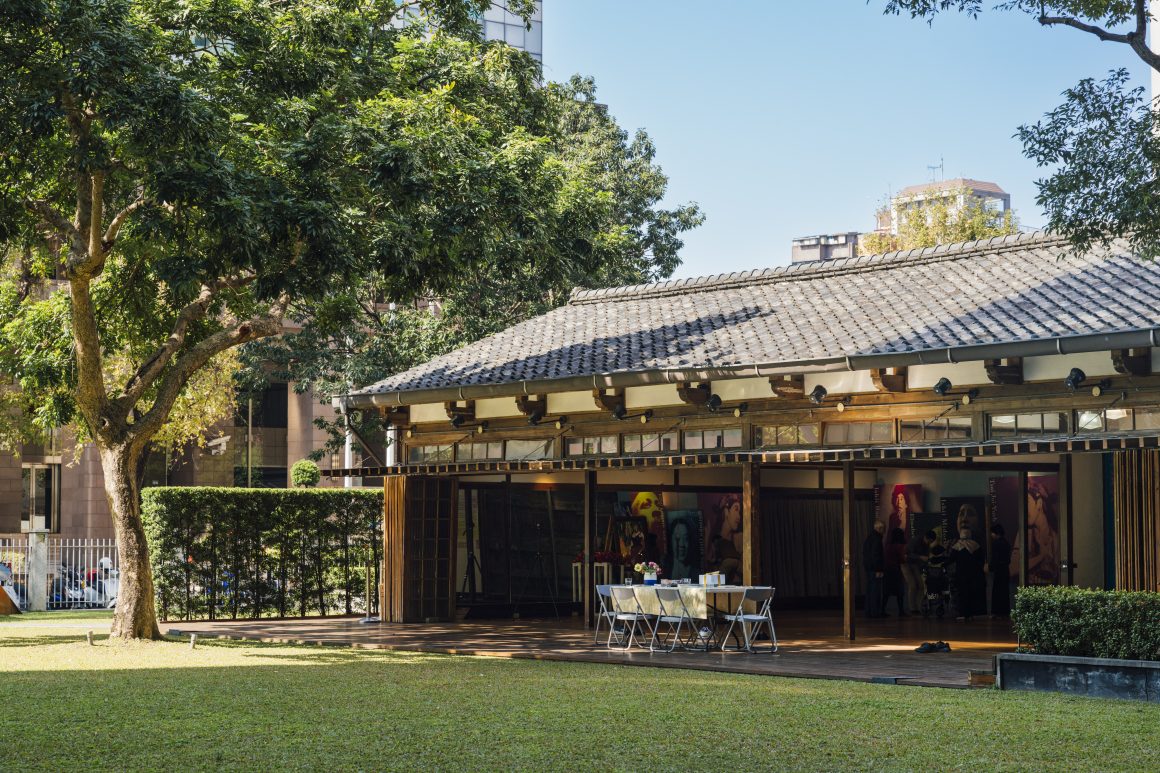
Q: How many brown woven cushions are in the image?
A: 0